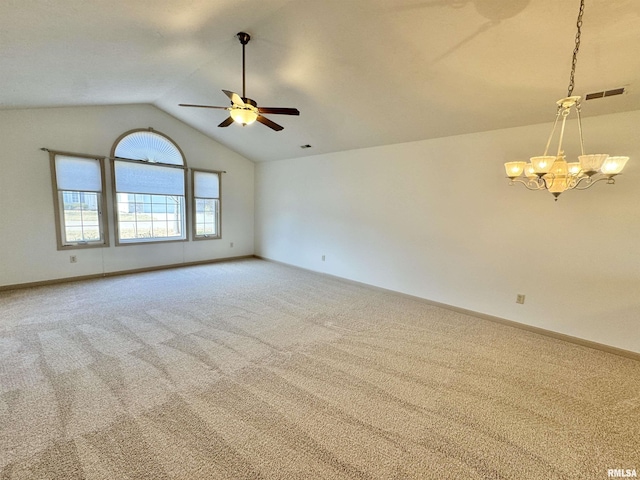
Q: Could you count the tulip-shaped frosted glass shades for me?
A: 6